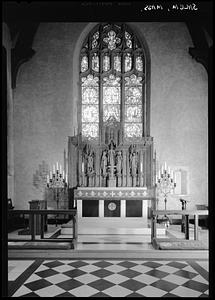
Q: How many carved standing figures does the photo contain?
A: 5